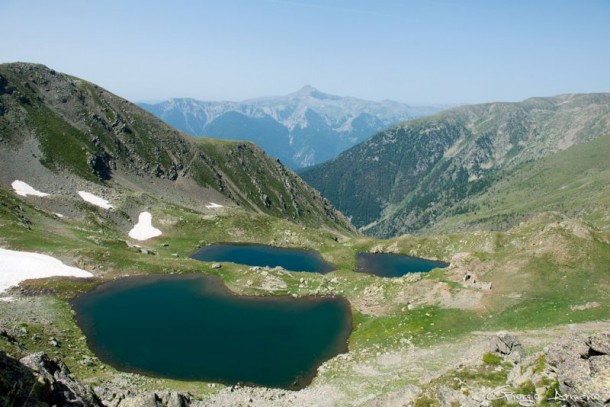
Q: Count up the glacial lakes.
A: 3